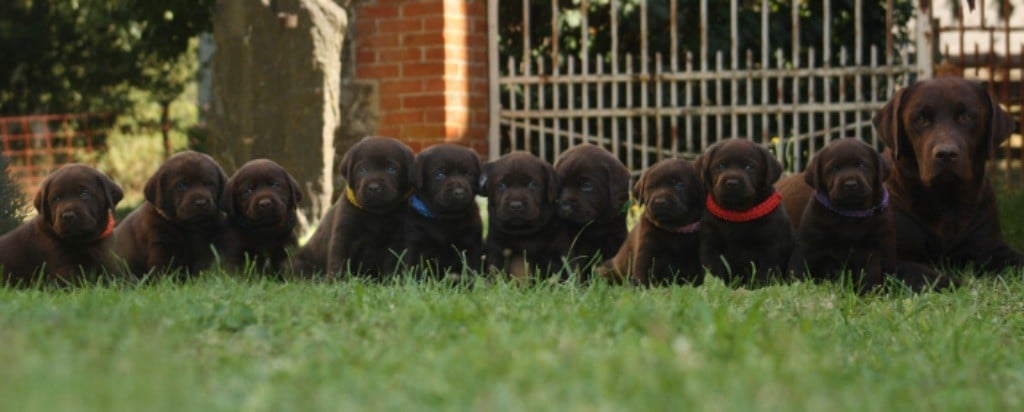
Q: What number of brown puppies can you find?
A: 10